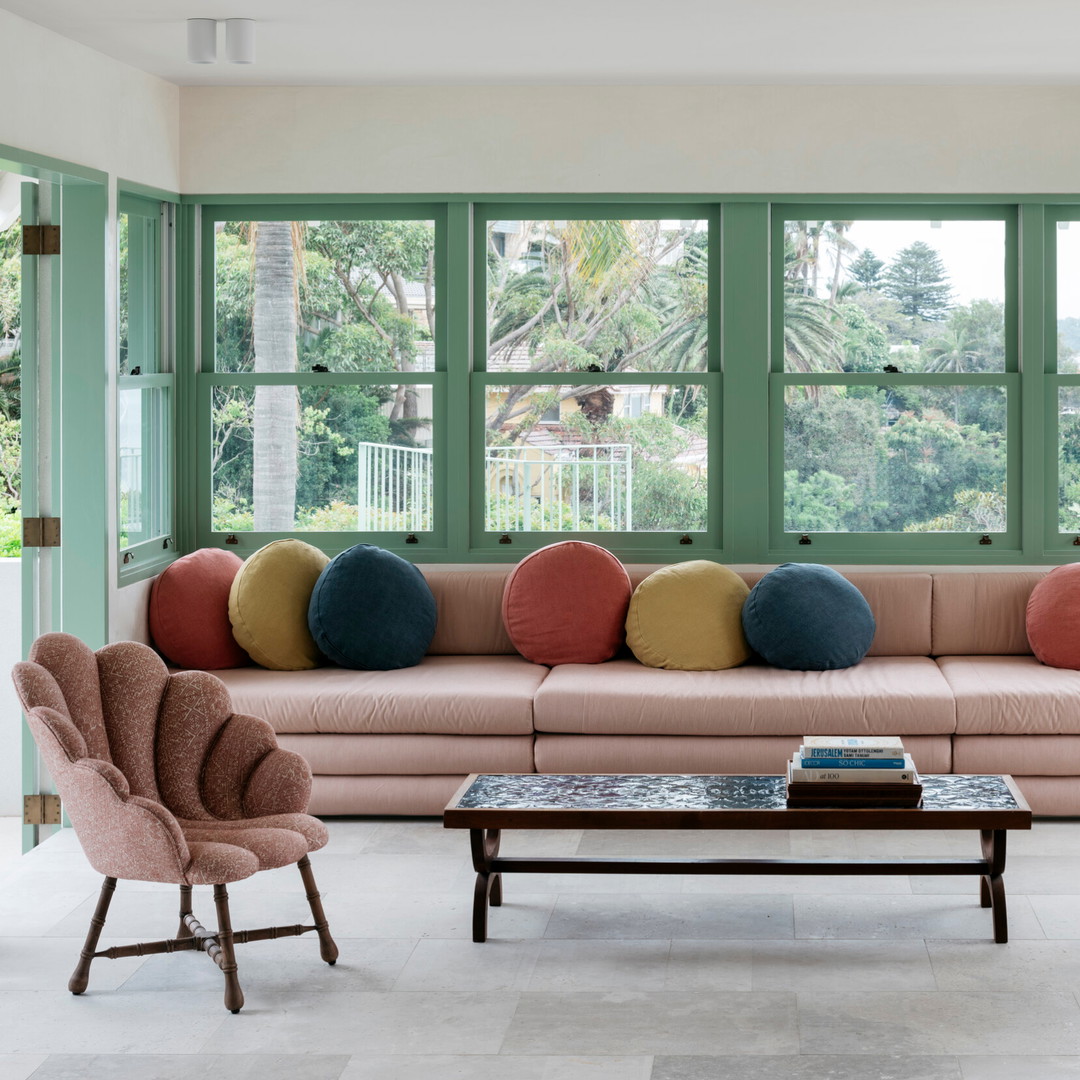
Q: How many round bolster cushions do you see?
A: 7